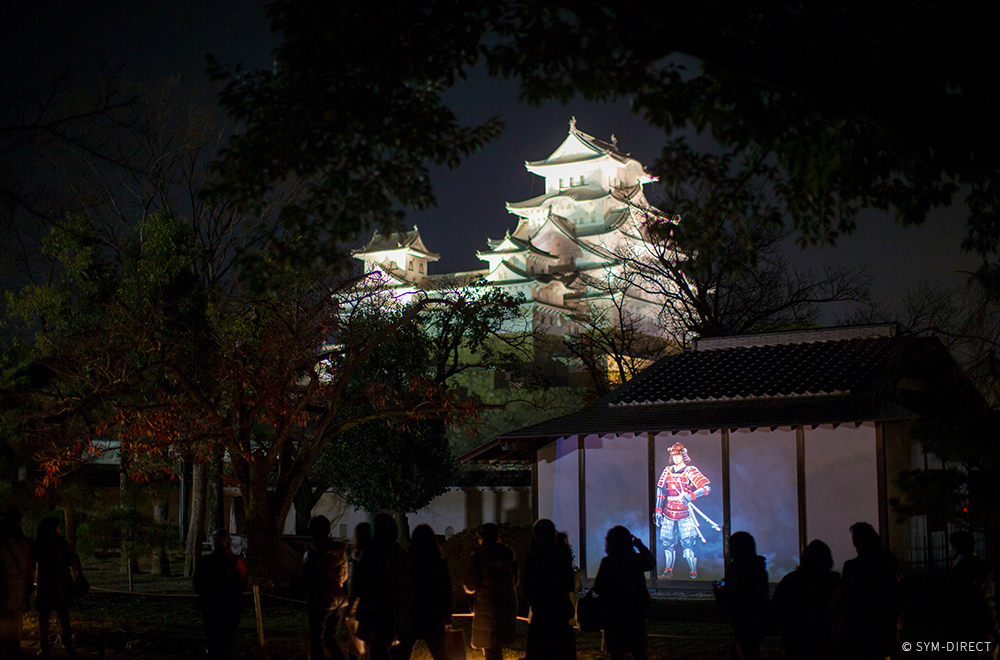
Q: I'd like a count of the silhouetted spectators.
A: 15